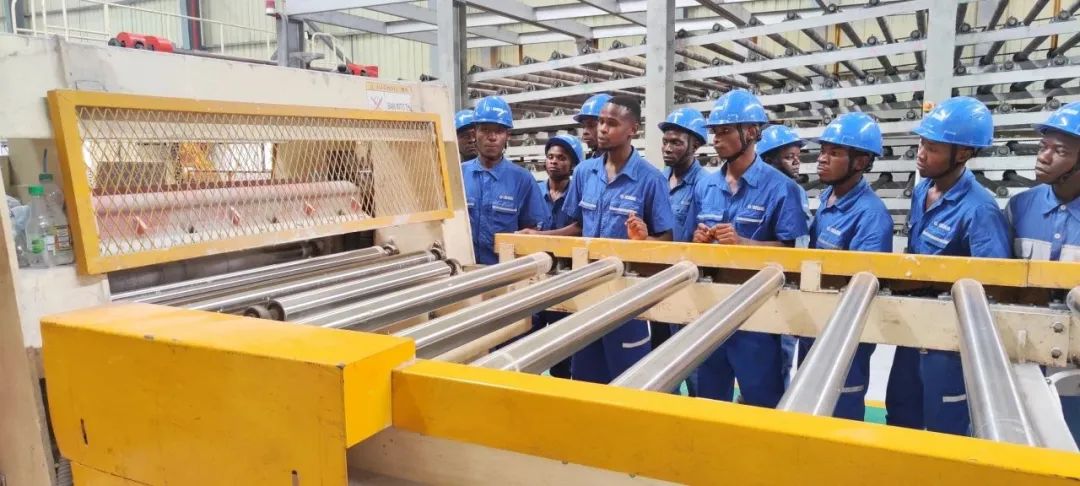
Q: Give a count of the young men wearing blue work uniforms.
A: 11